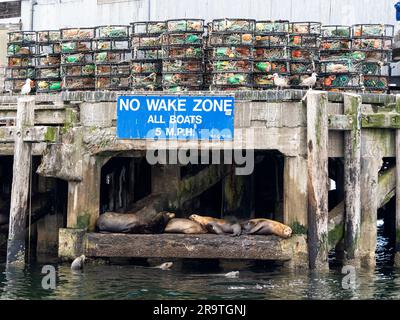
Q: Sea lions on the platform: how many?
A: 4